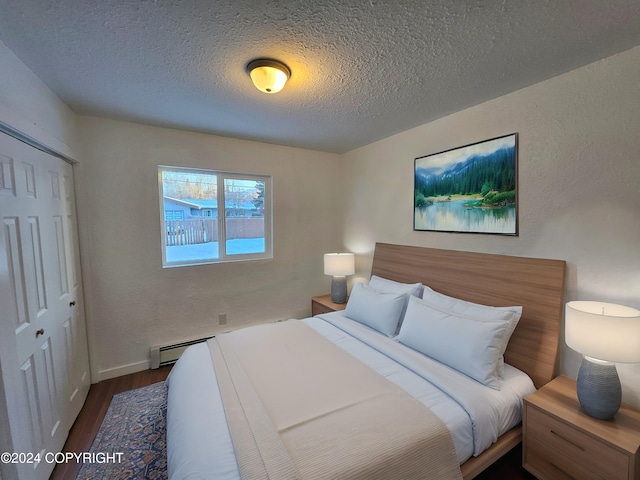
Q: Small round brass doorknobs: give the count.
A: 2